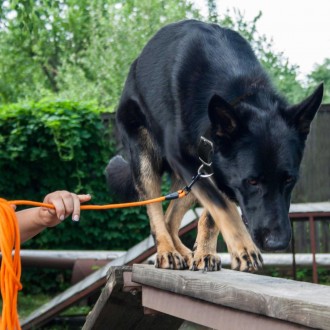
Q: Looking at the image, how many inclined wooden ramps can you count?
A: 2